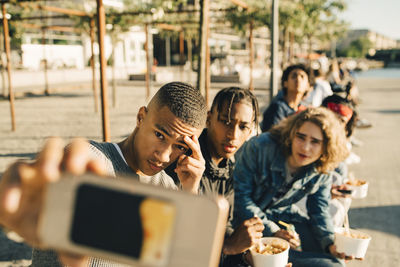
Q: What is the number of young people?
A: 5